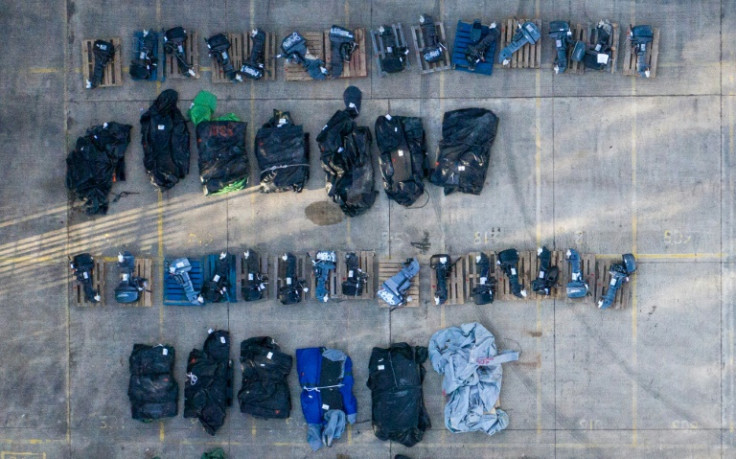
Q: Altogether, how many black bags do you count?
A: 11